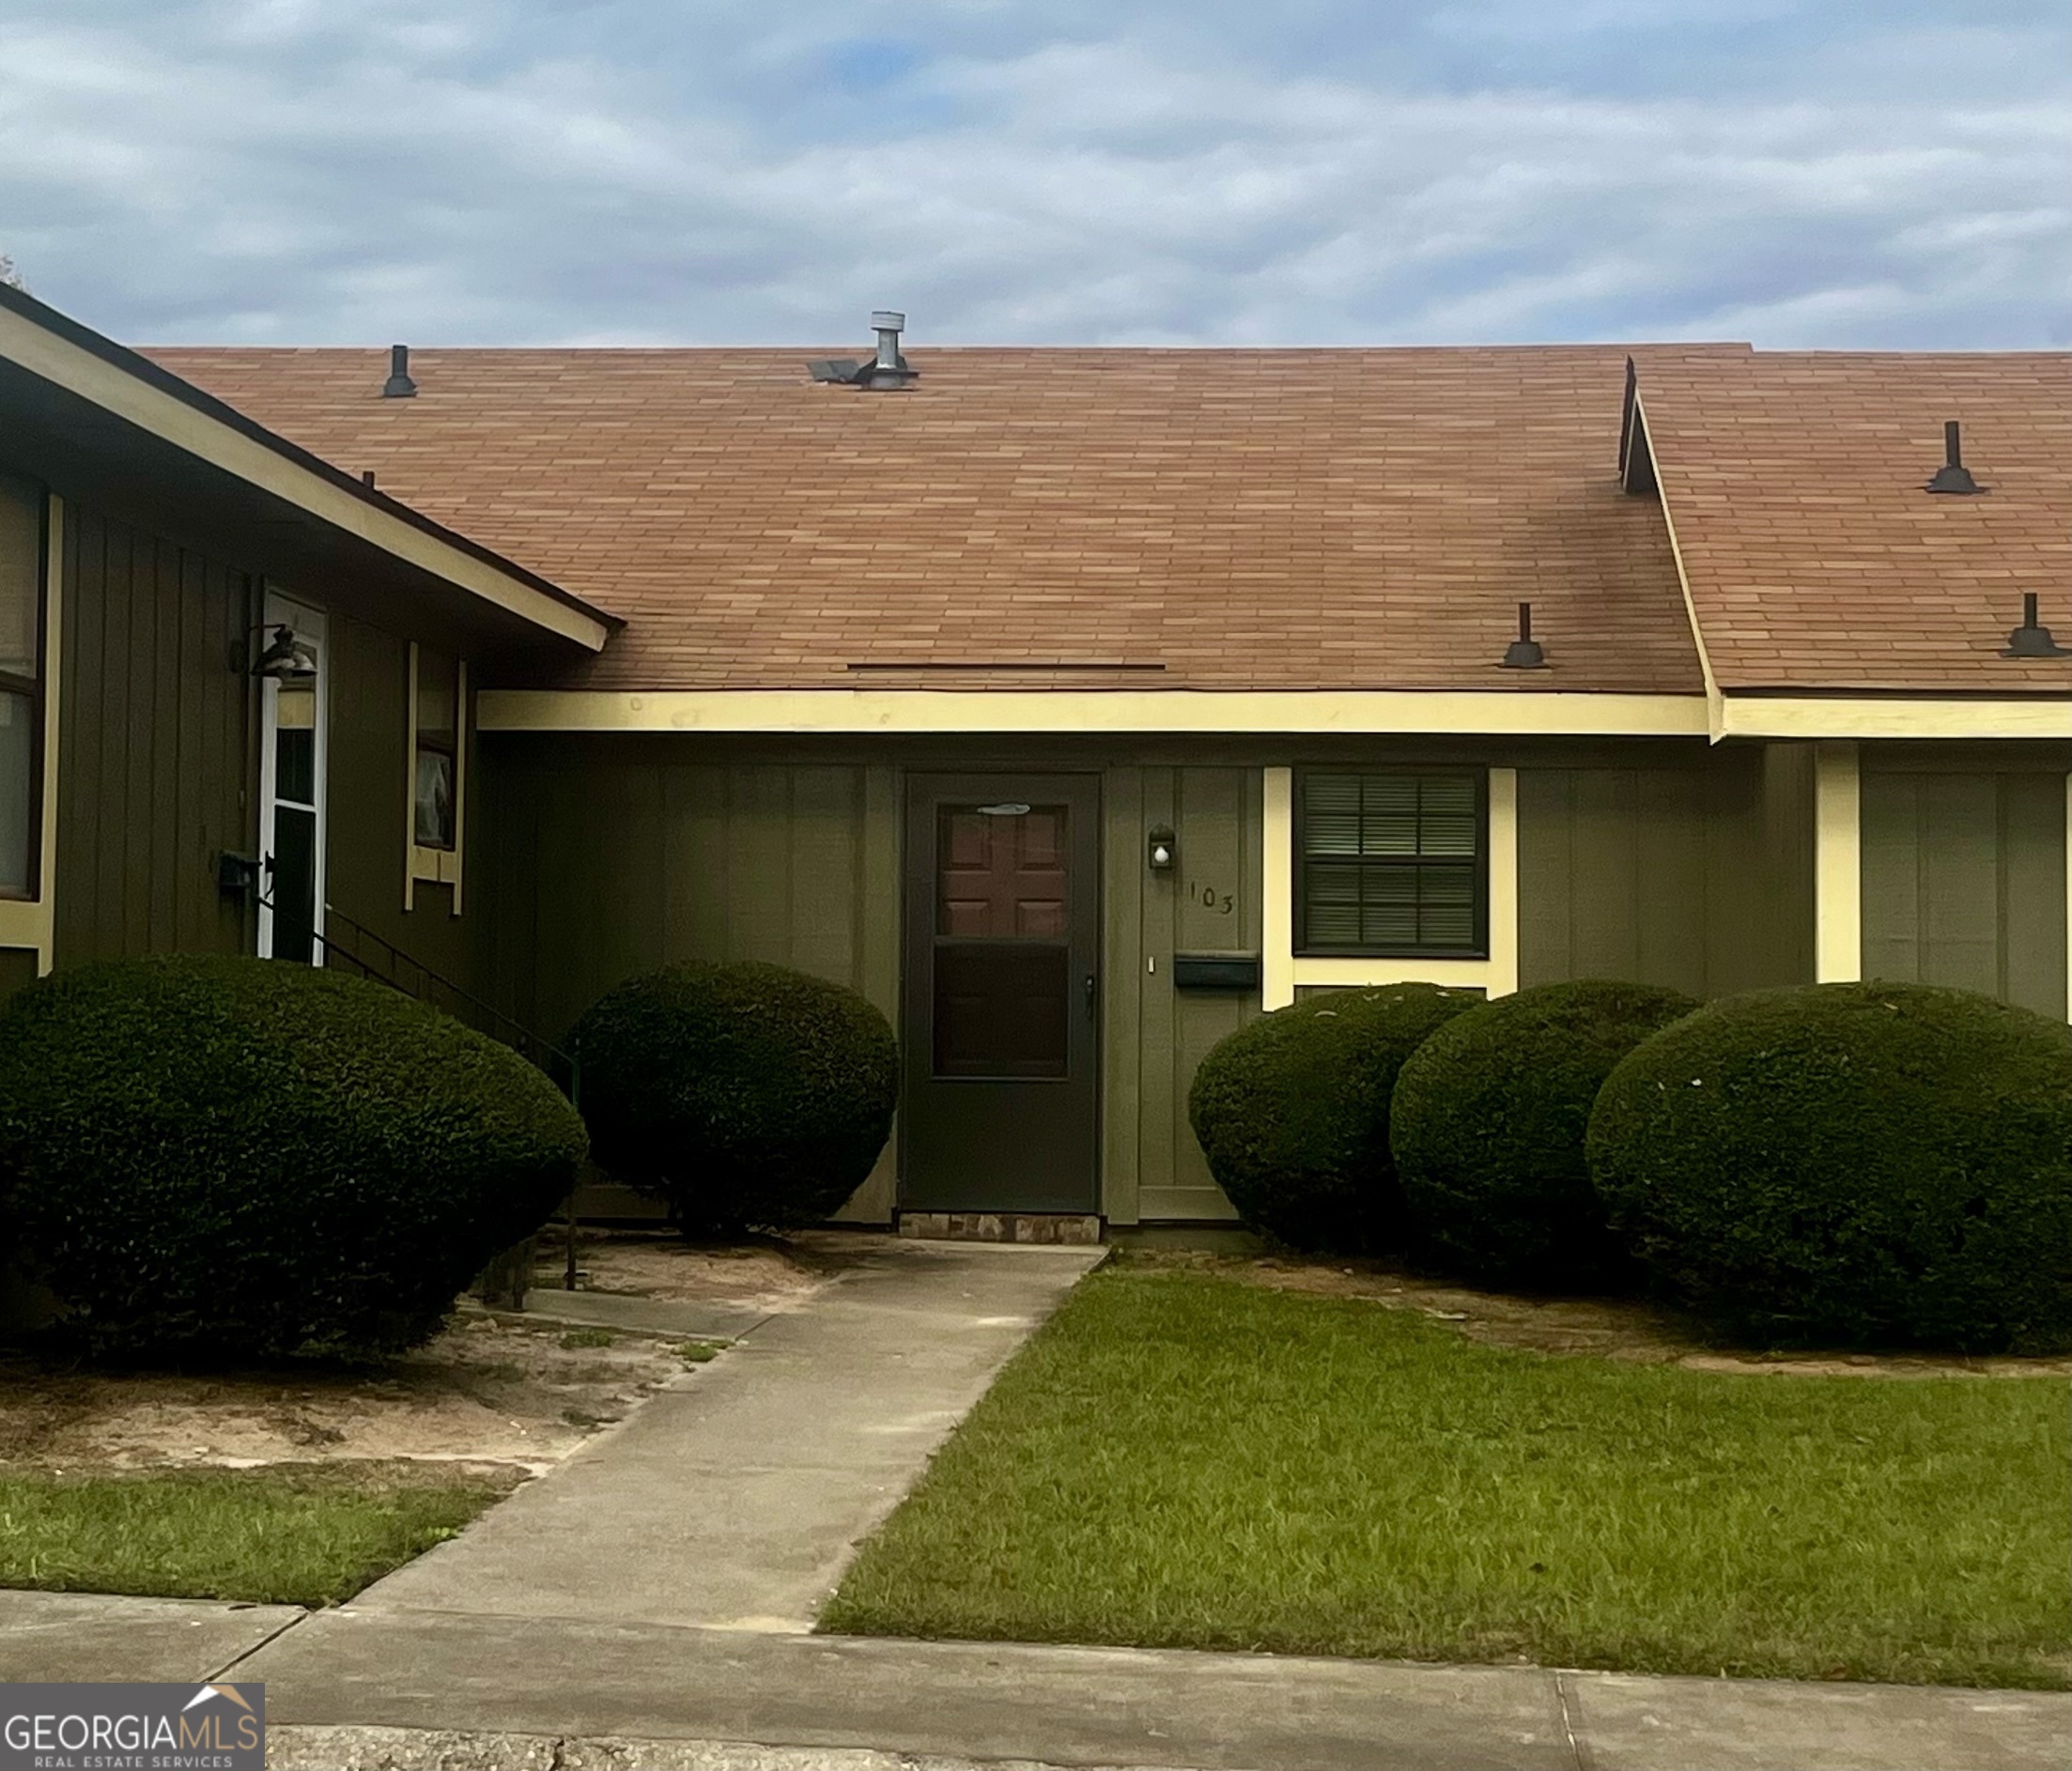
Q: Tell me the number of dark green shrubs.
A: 5